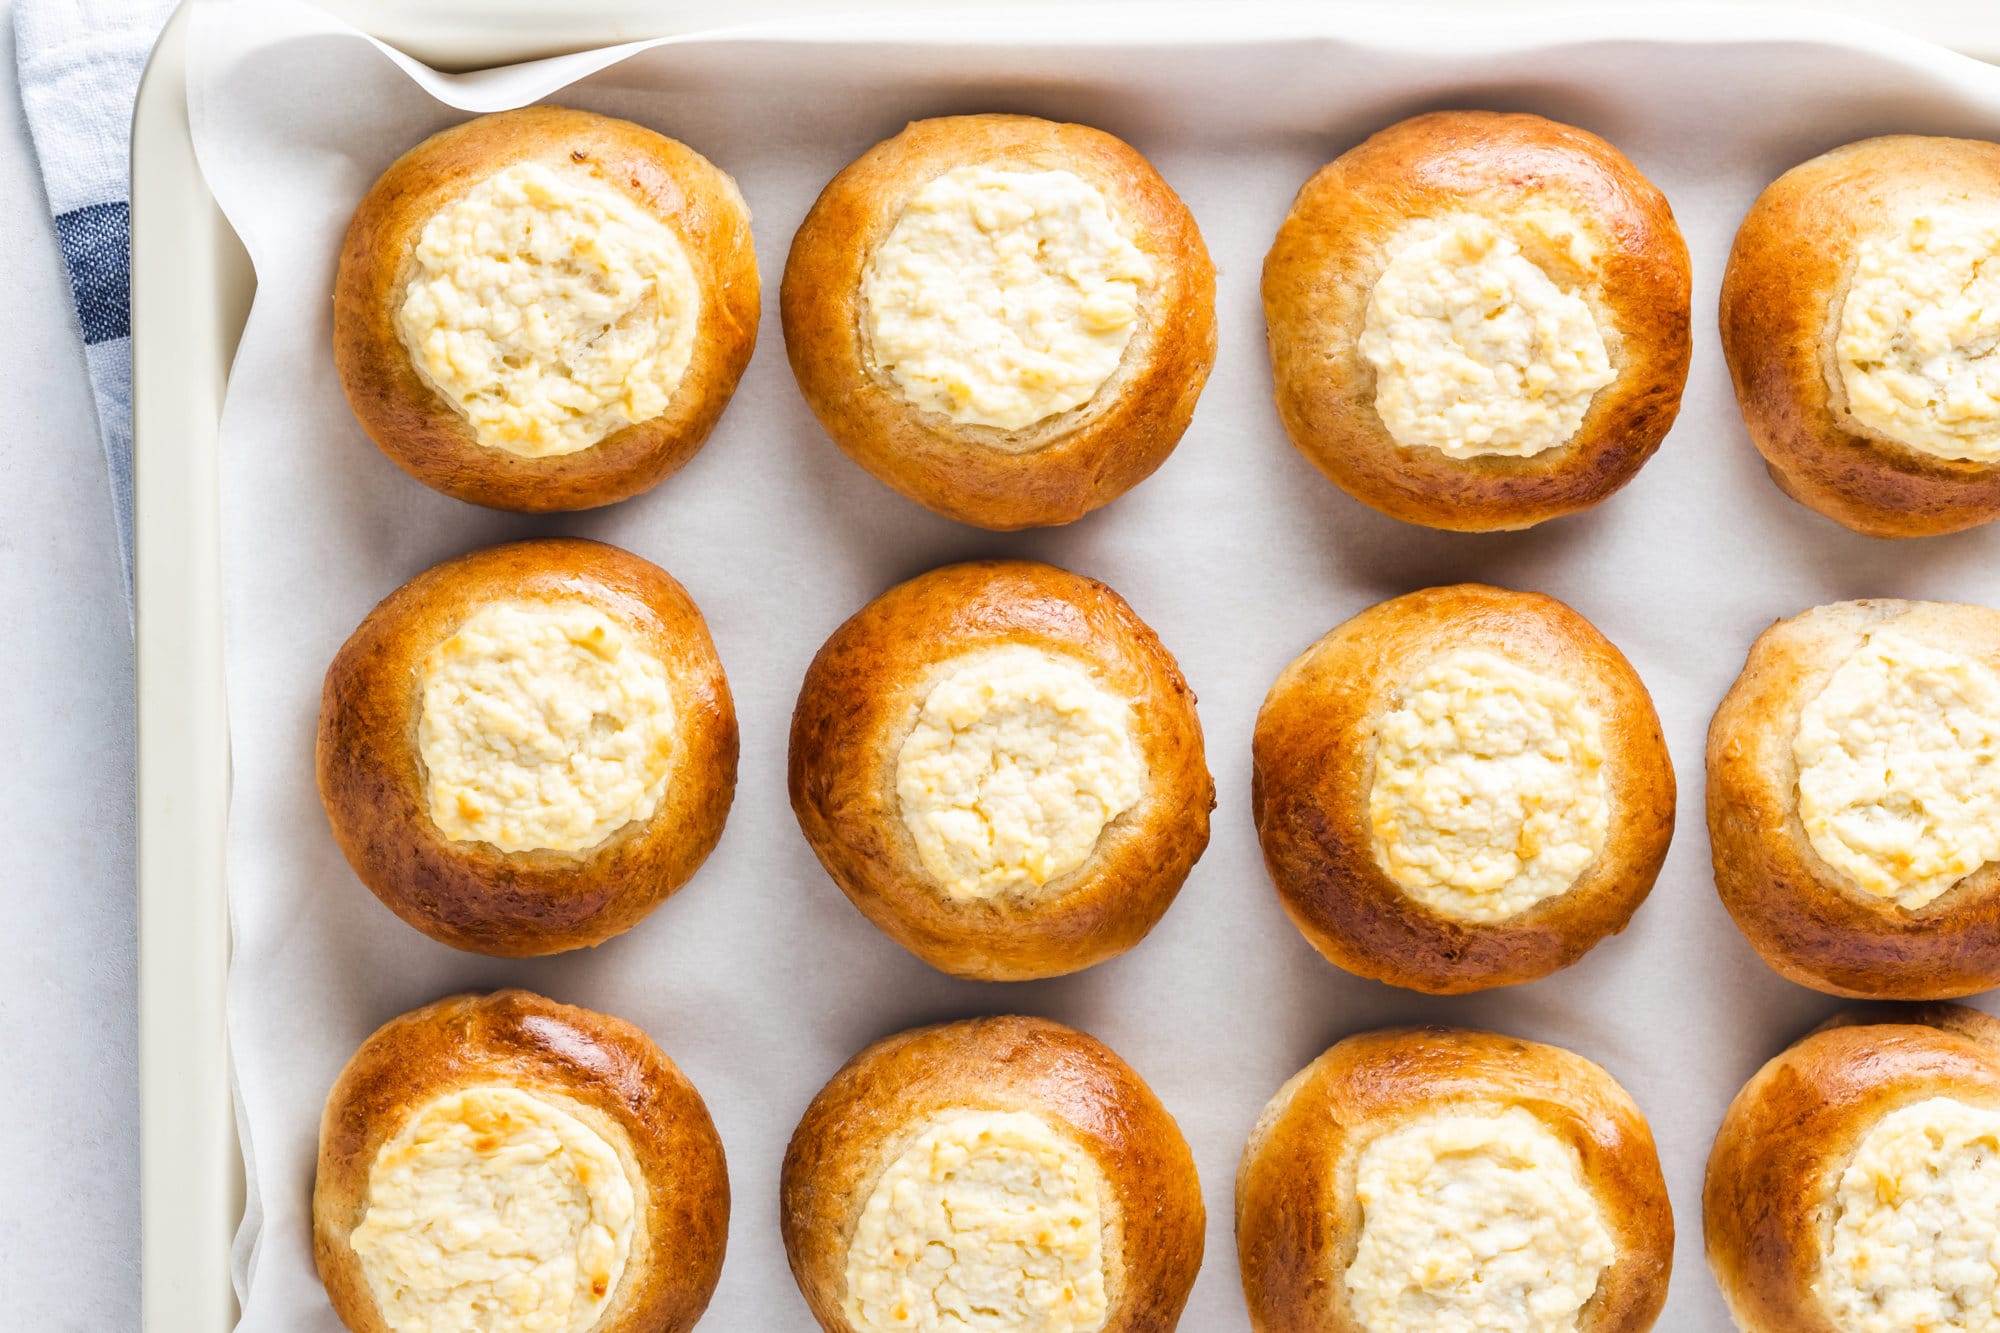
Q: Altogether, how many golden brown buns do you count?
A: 12